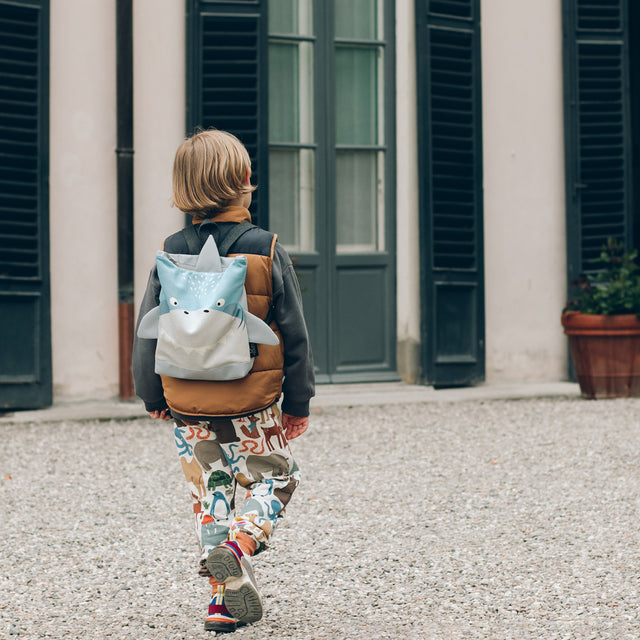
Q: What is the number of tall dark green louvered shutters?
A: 4